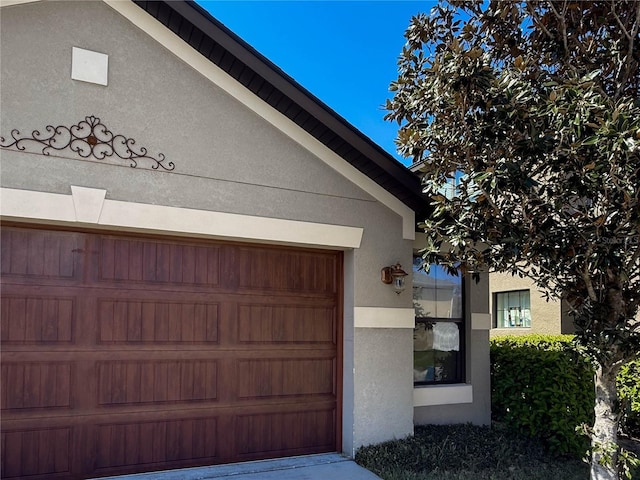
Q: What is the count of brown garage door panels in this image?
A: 12